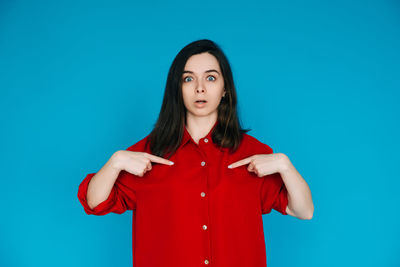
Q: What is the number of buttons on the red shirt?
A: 5